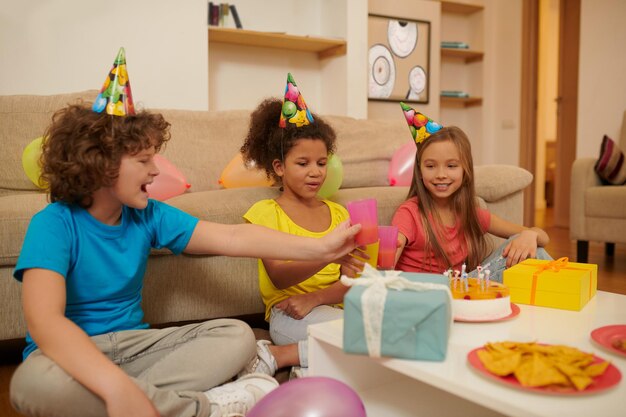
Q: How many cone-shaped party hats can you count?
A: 3